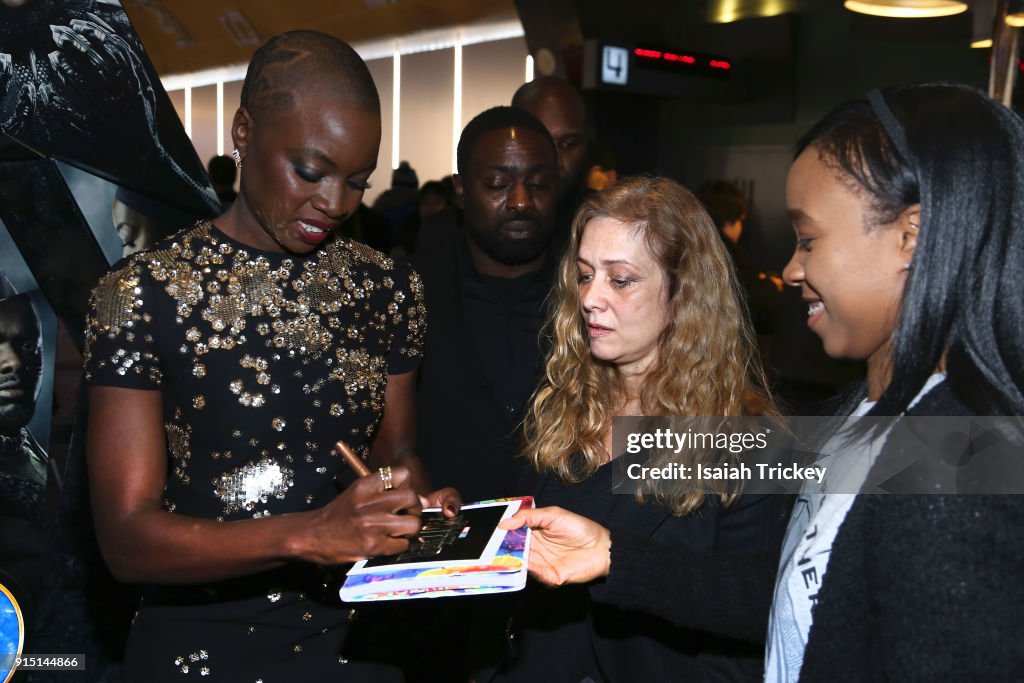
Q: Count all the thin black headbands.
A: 1